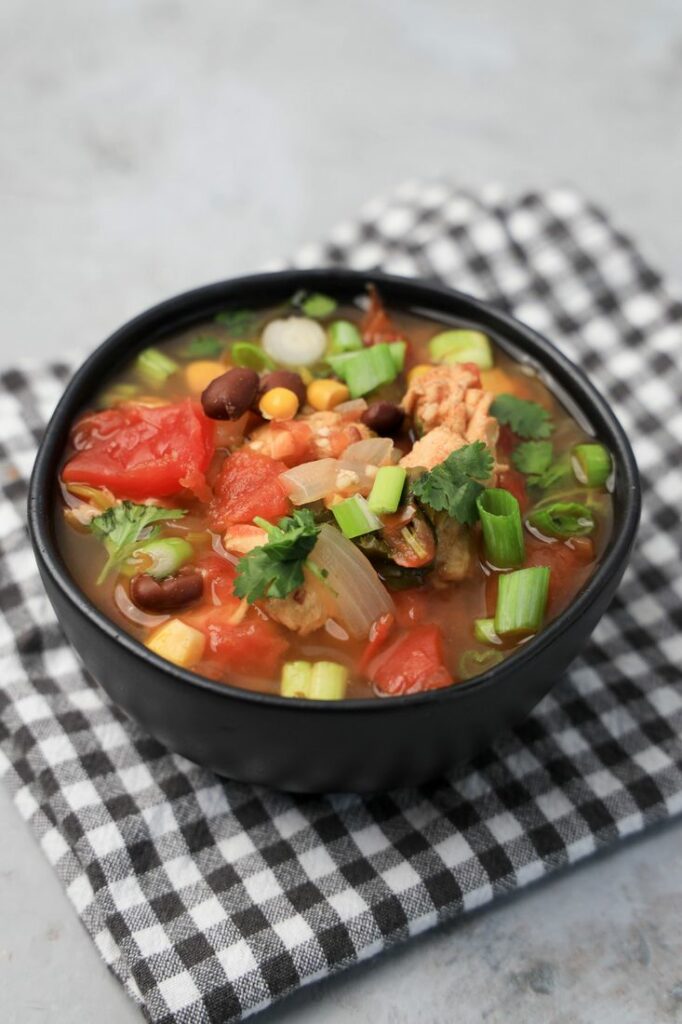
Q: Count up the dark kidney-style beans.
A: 4